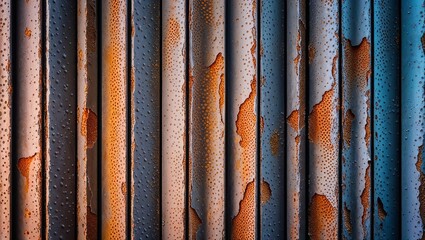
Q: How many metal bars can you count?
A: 15